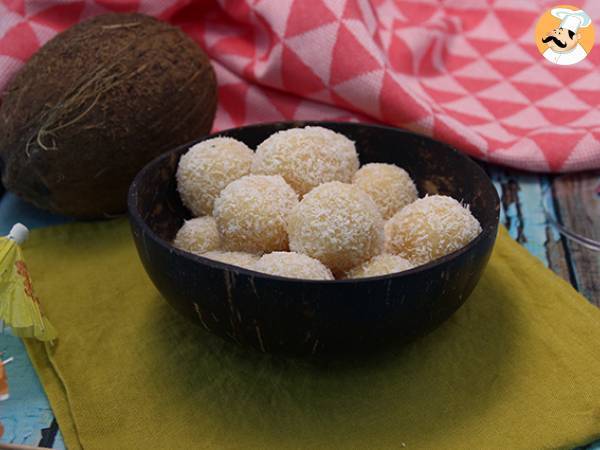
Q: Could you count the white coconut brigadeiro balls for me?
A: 10